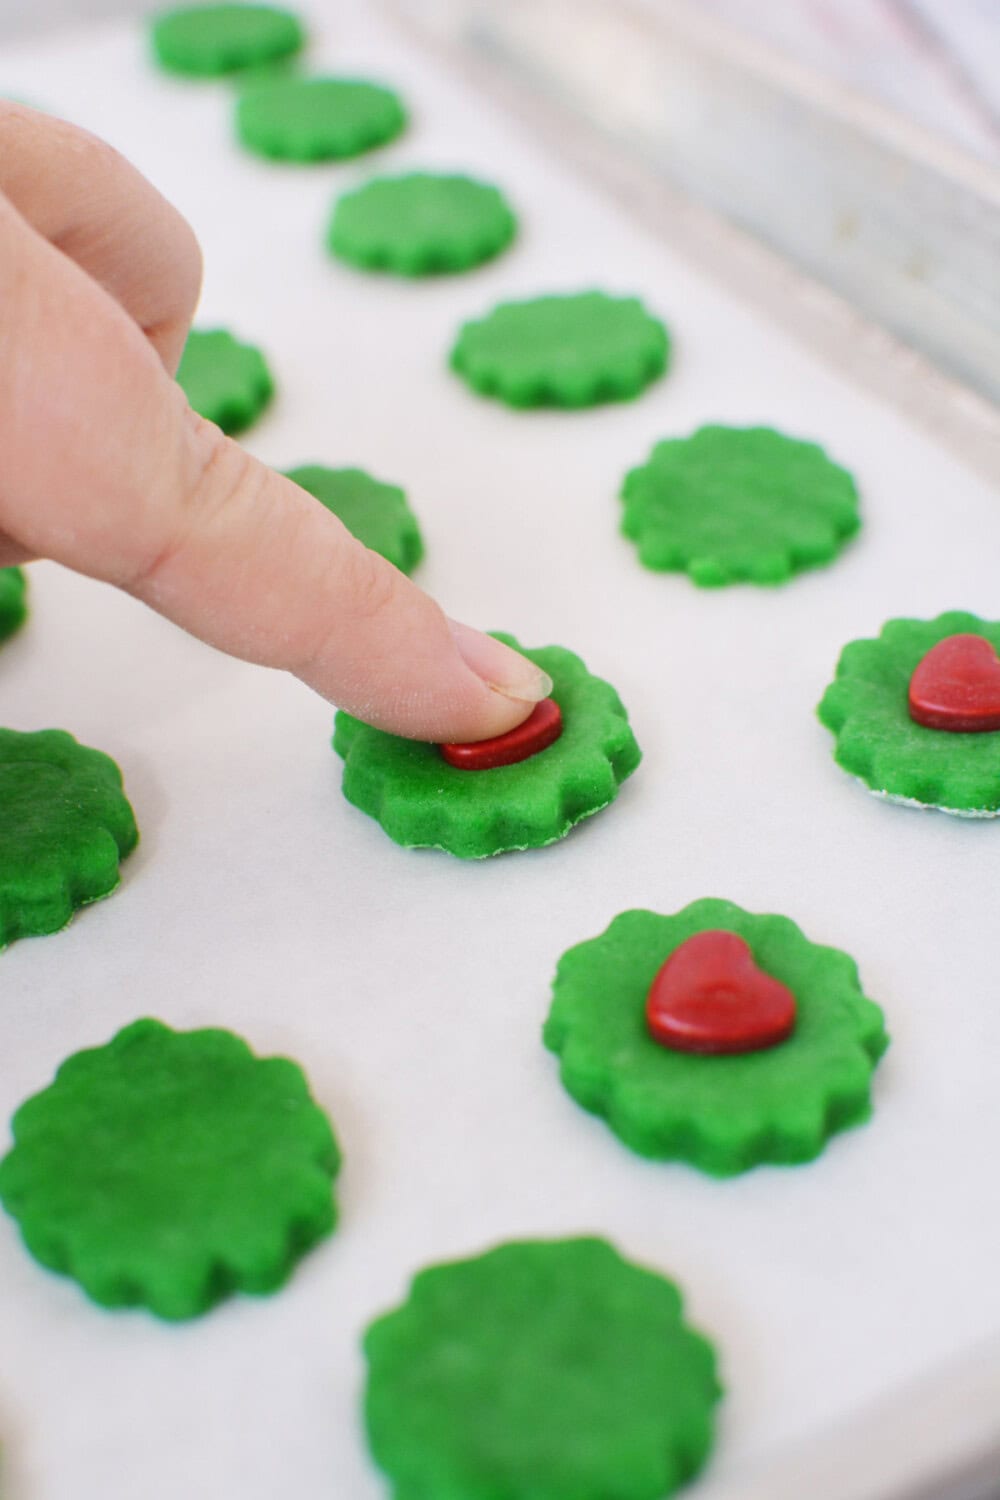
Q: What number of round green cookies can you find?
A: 14